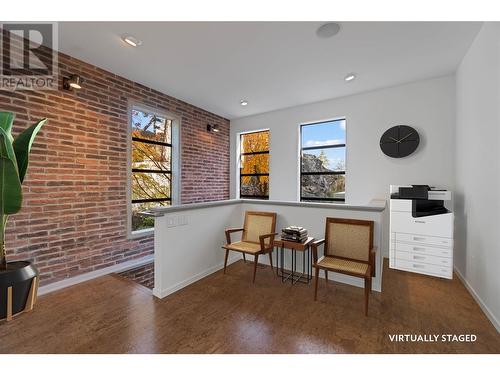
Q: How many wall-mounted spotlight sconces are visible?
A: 2